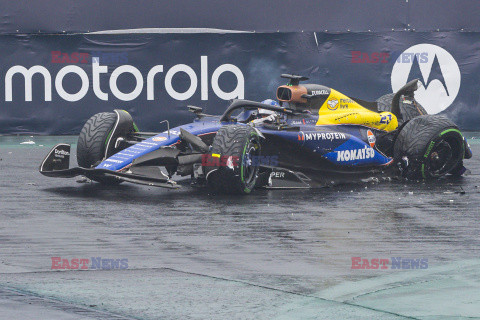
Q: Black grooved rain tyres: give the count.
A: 4